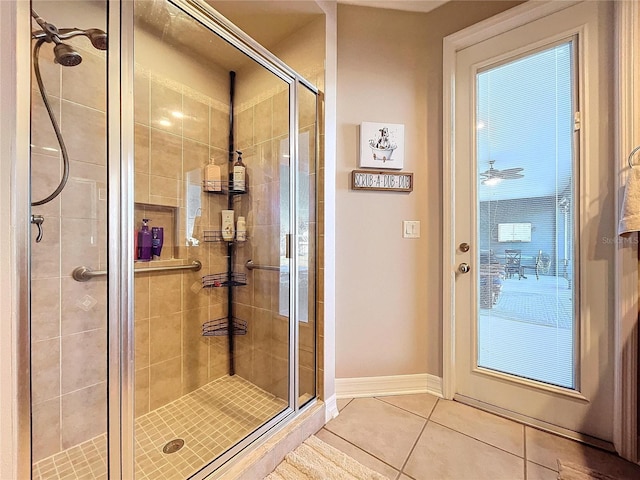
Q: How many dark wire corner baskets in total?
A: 4